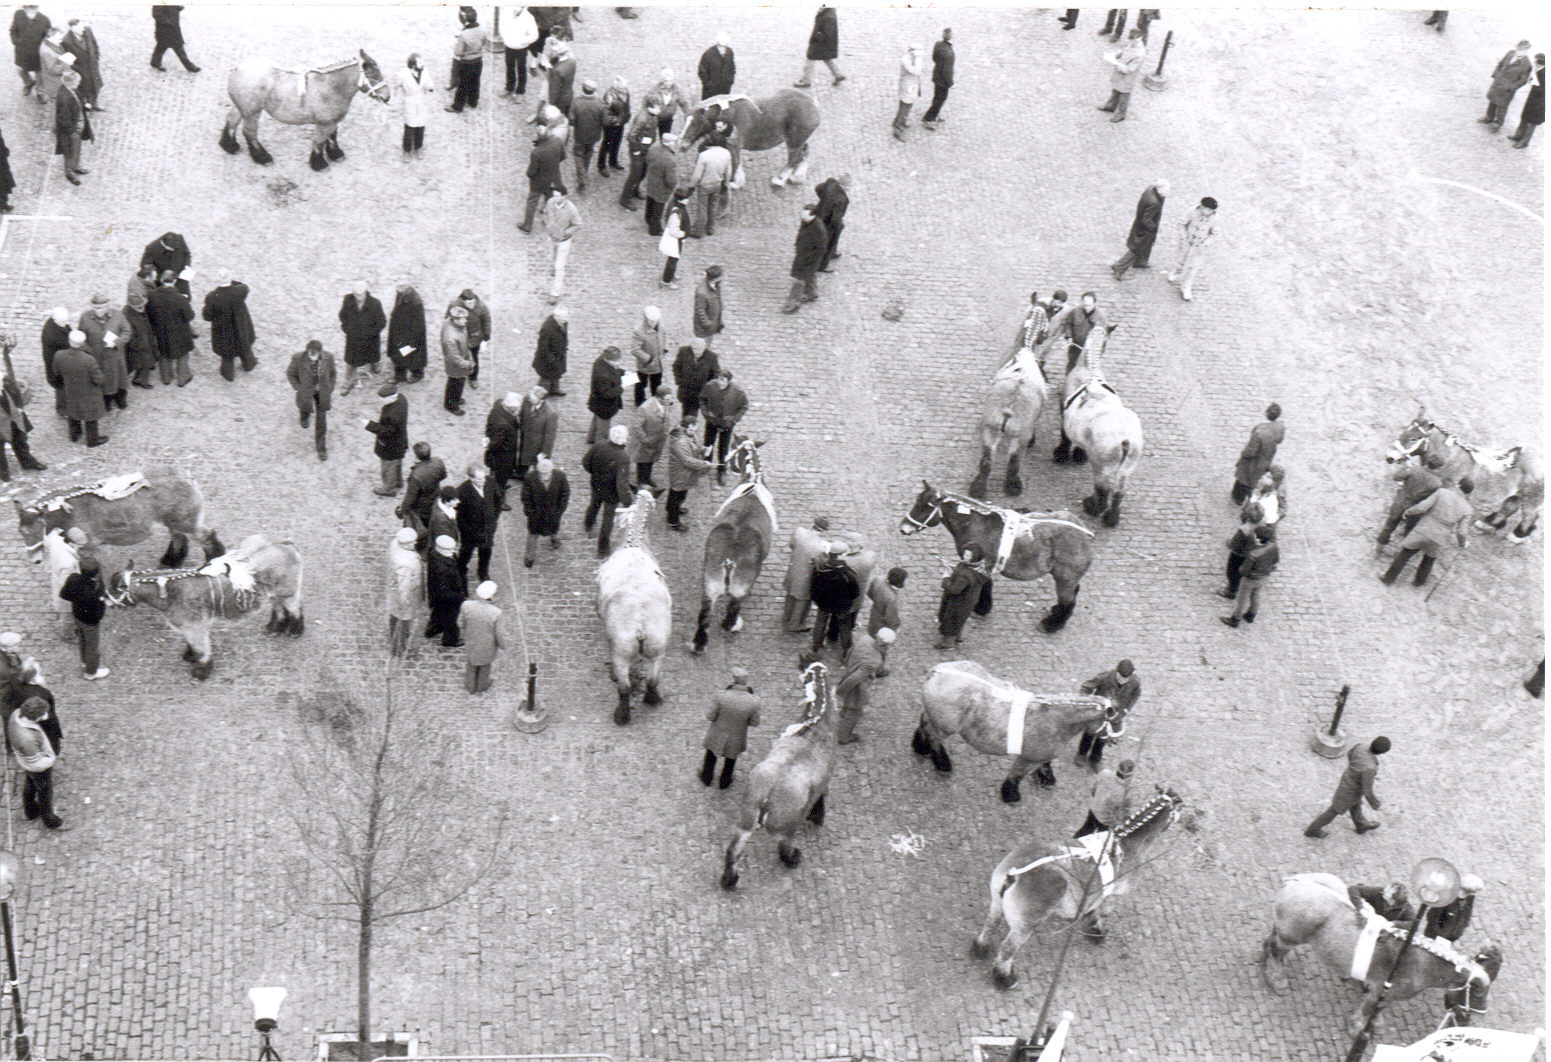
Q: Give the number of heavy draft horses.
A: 14